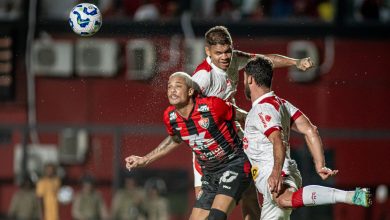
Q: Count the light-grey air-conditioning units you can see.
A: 7